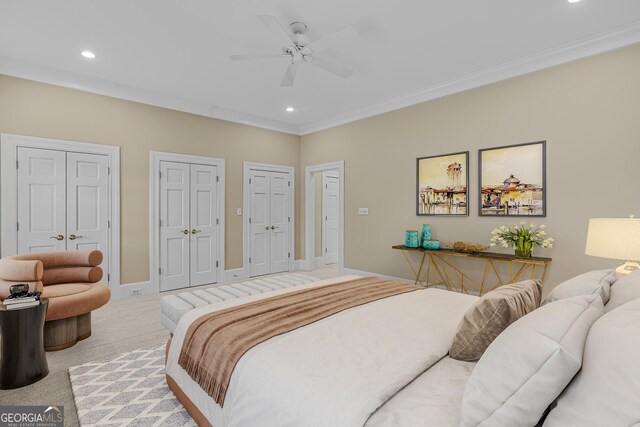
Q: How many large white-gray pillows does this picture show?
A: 4